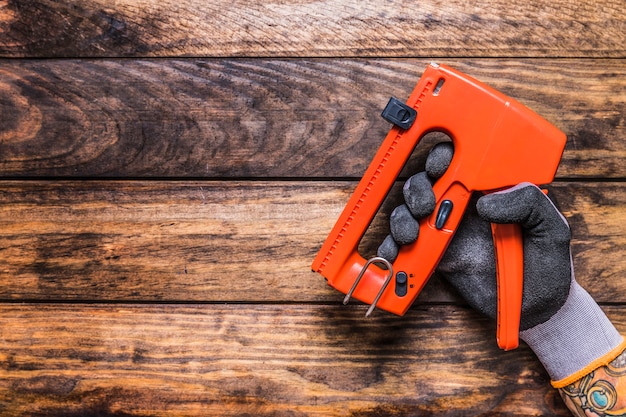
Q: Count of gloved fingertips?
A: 5